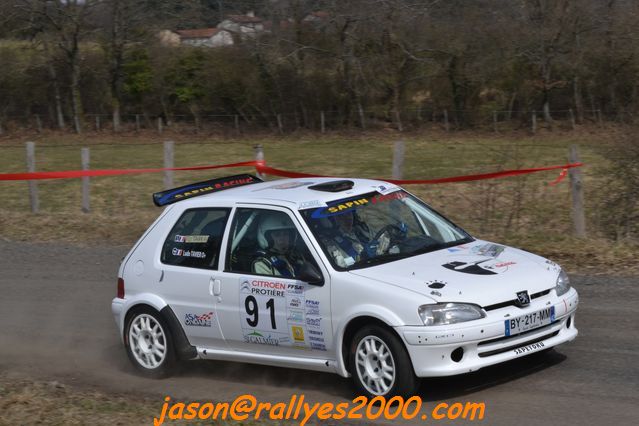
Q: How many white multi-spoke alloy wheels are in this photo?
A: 2